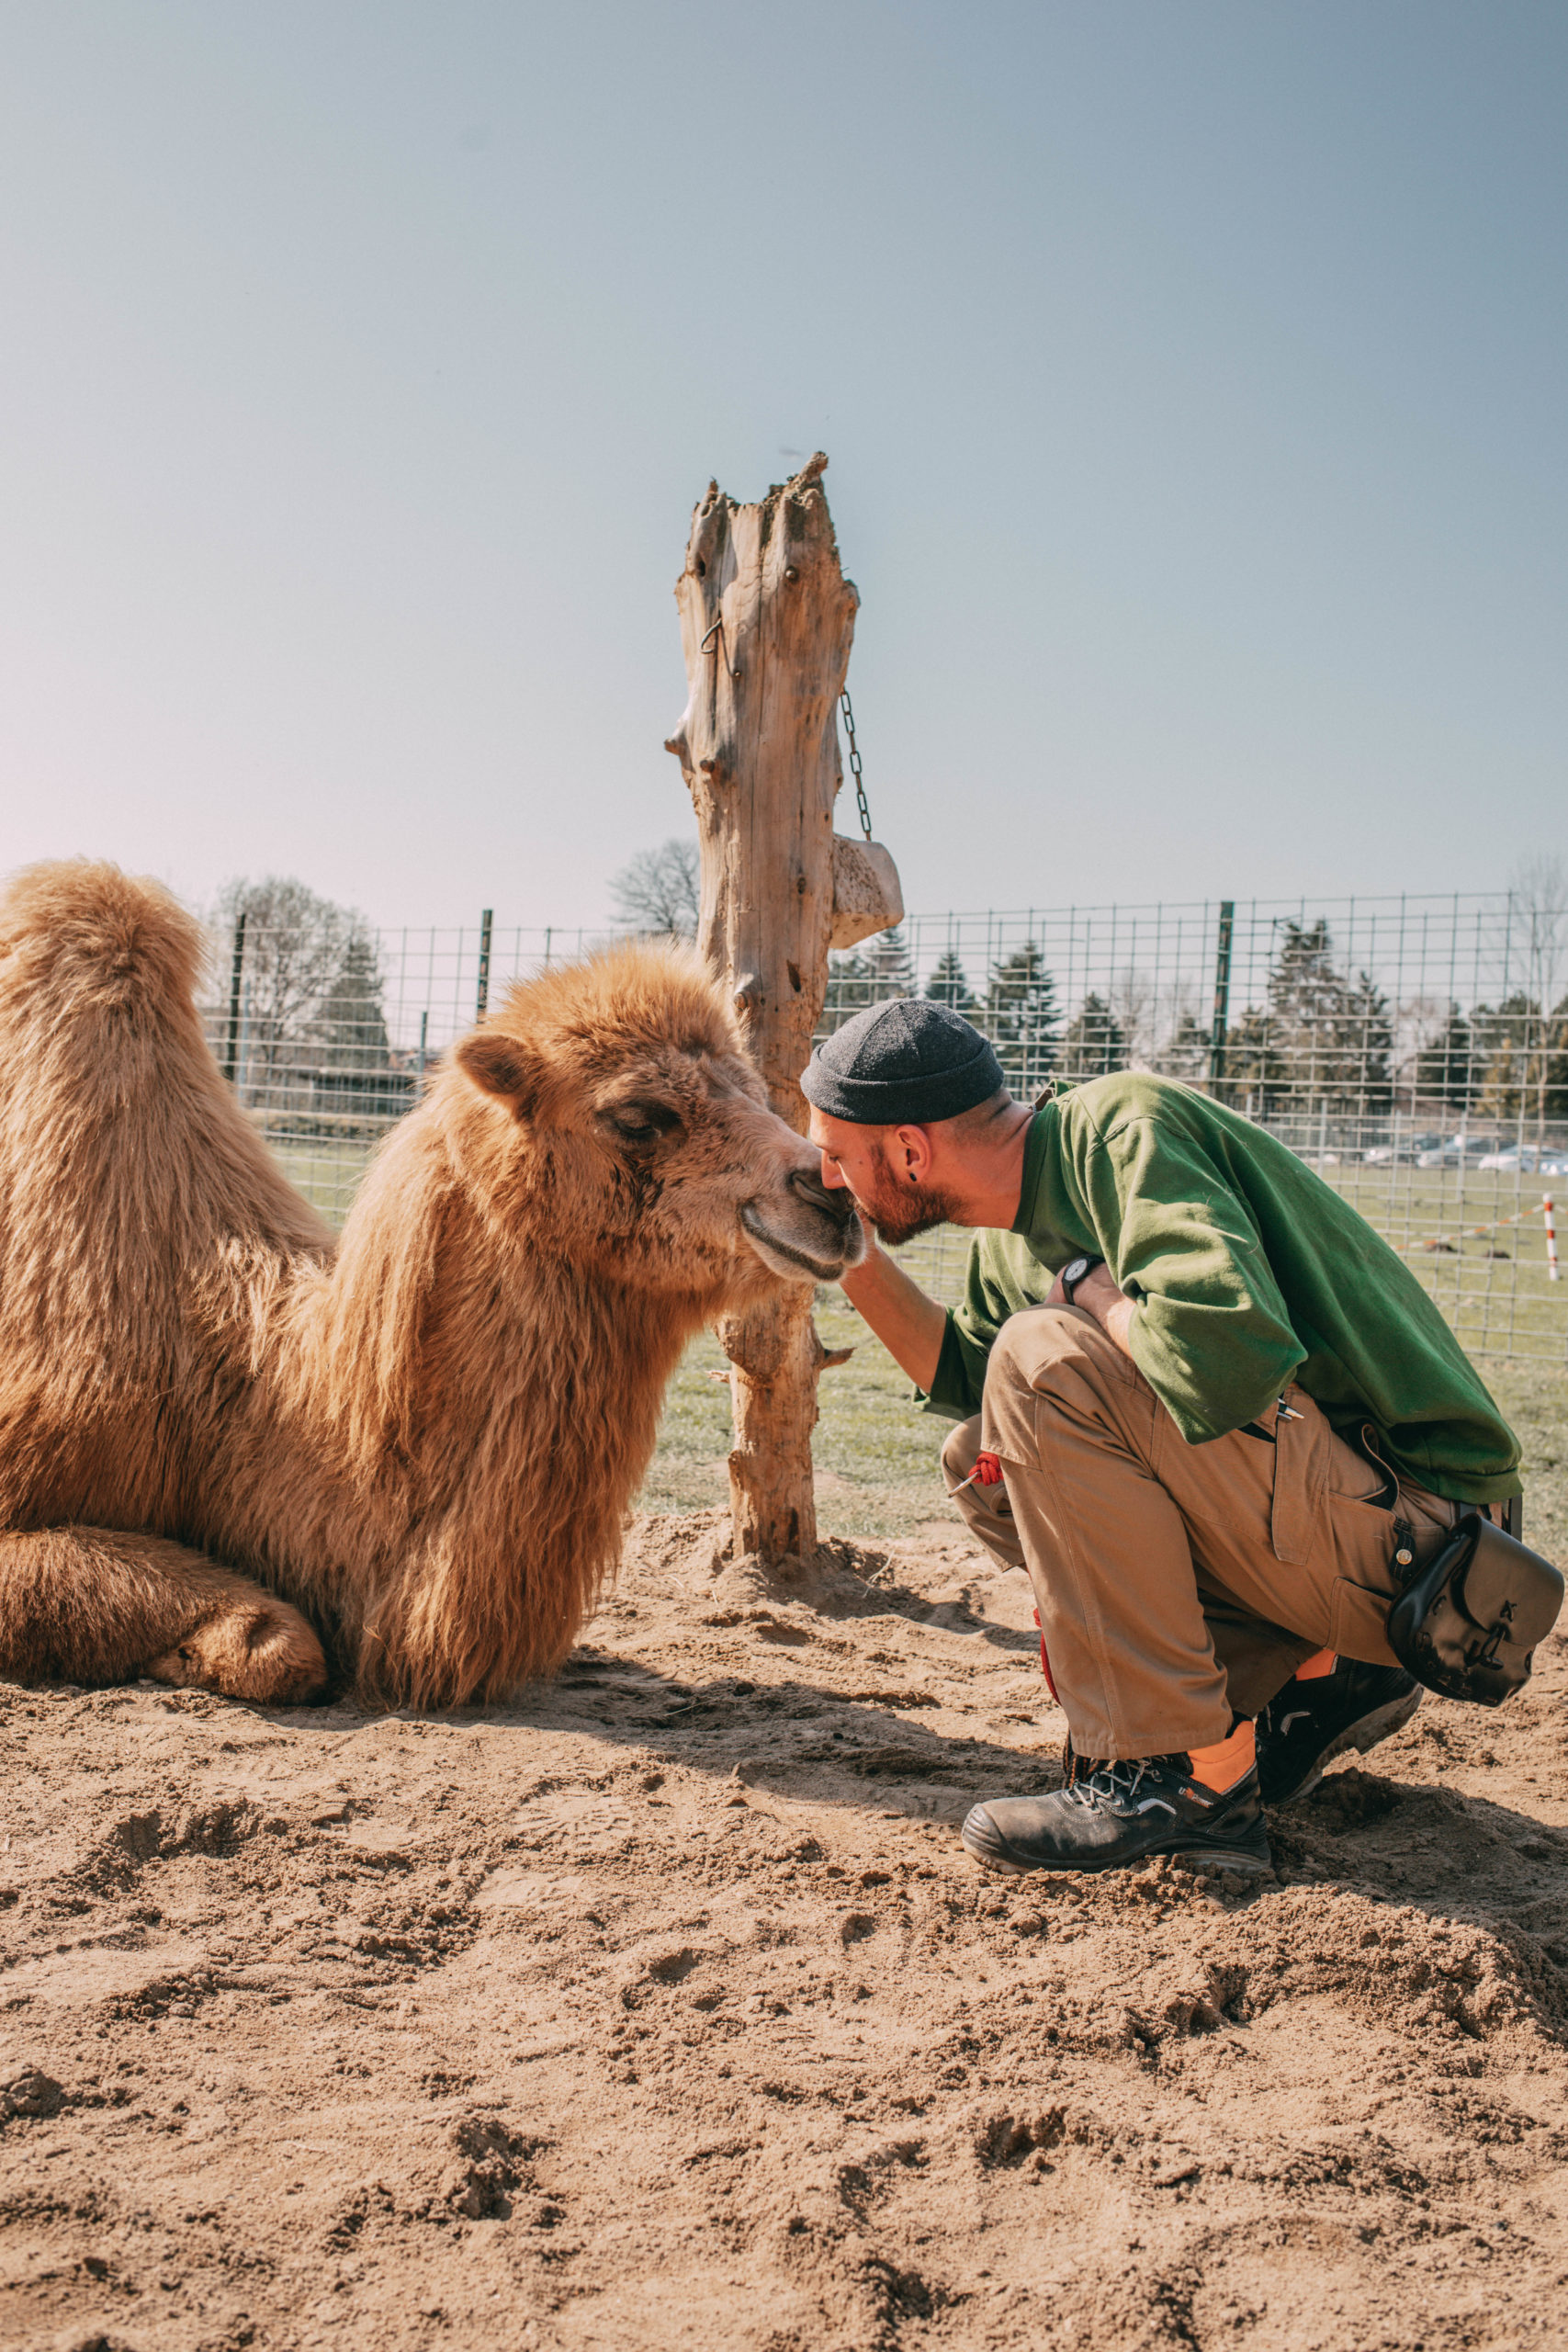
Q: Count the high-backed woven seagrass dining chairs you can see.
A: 0